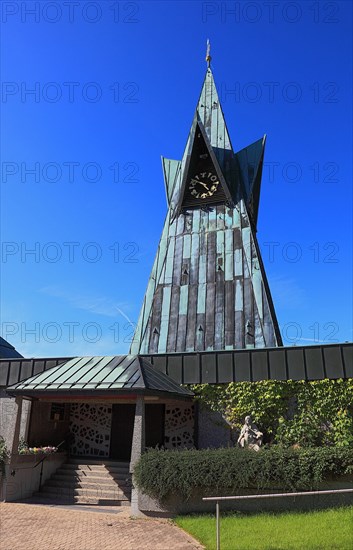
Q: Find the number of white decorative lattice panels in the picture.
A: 2